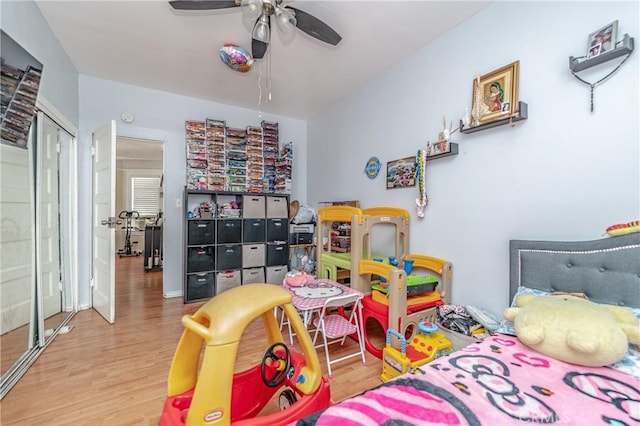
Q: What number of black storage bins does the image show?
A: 8